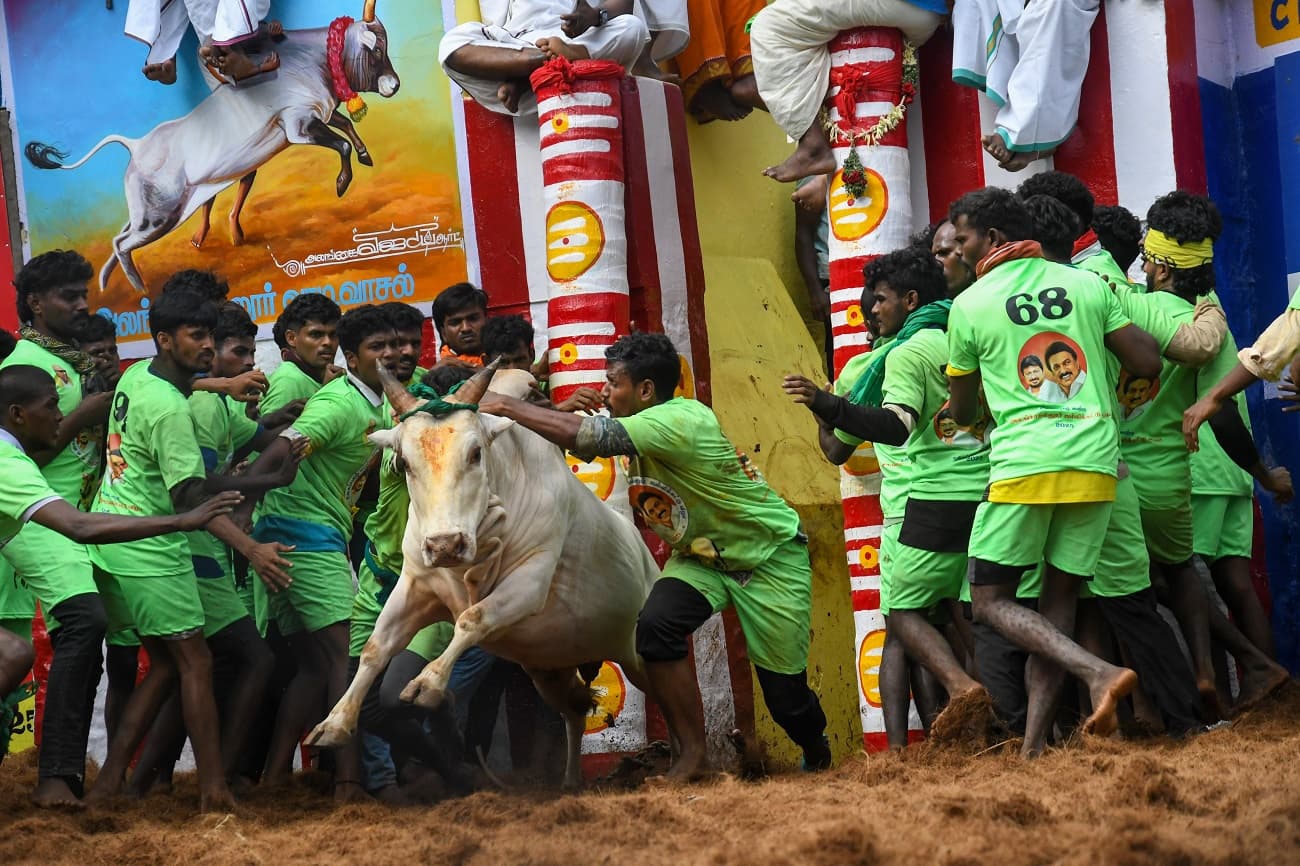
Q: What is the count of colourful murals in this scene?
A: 1